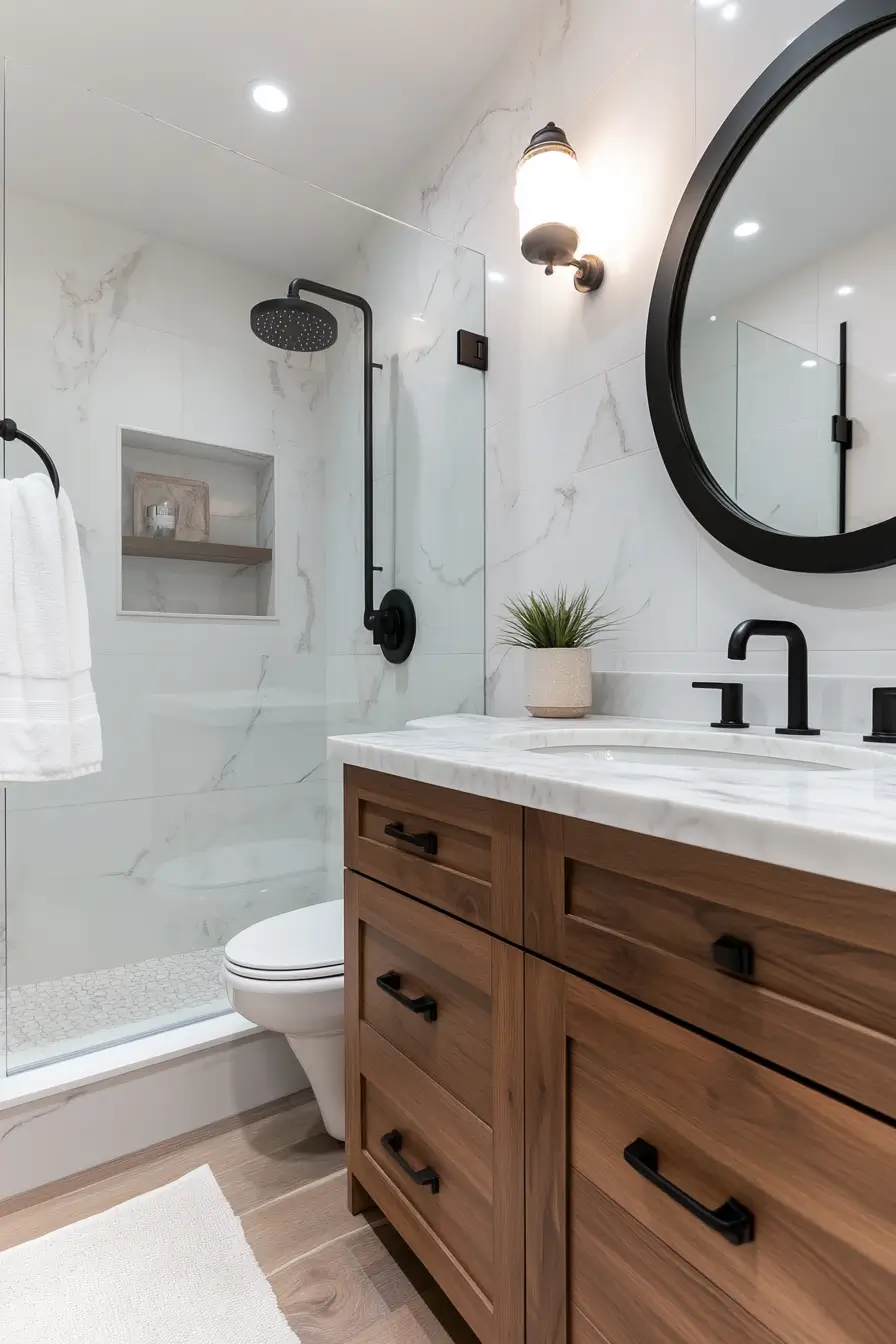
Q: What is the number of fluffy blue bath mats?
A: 0